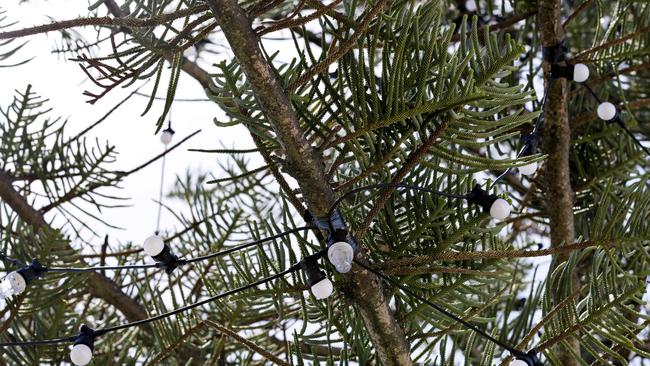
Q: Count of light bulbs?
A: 11